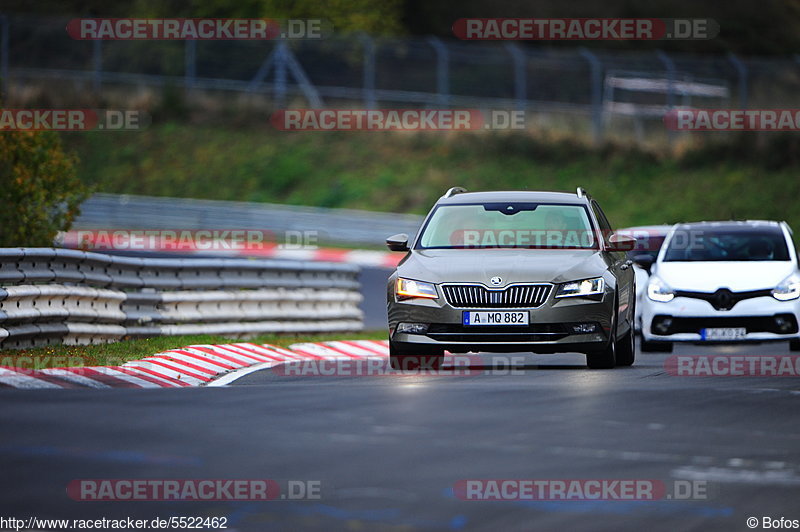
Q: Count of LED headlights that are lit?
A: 4